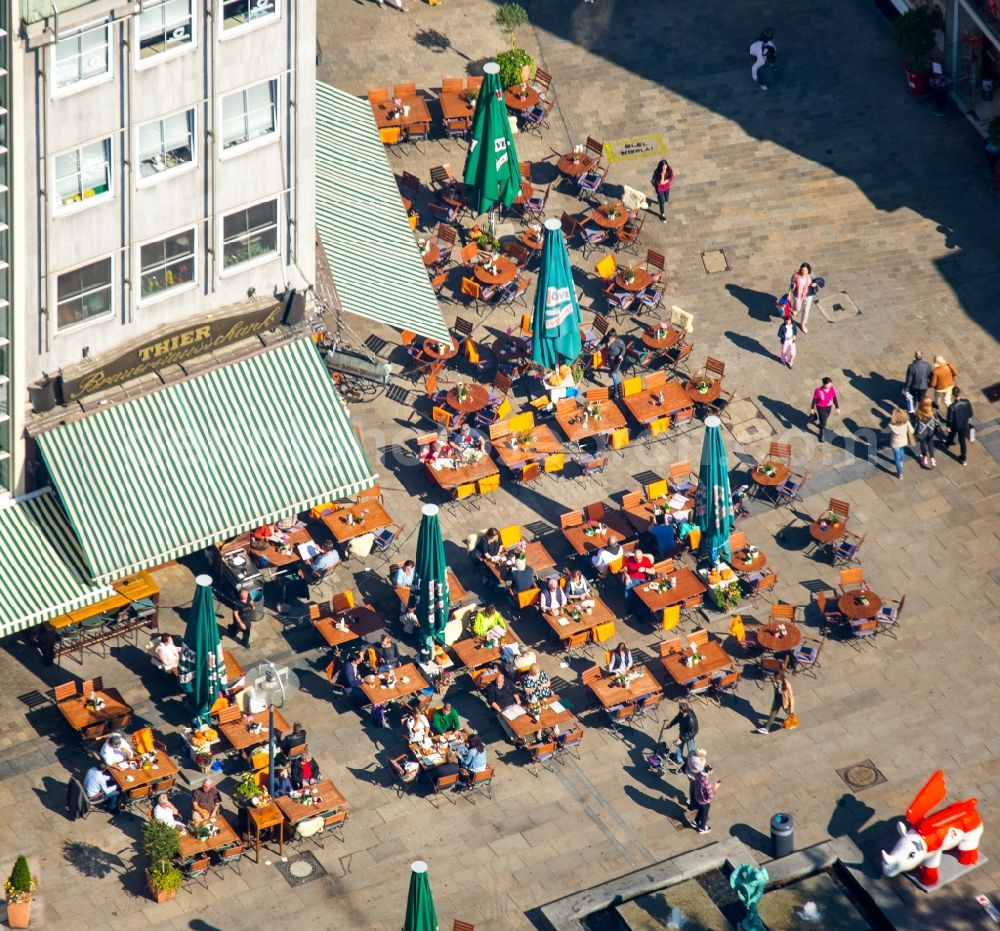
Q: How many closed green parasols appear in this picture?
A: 6